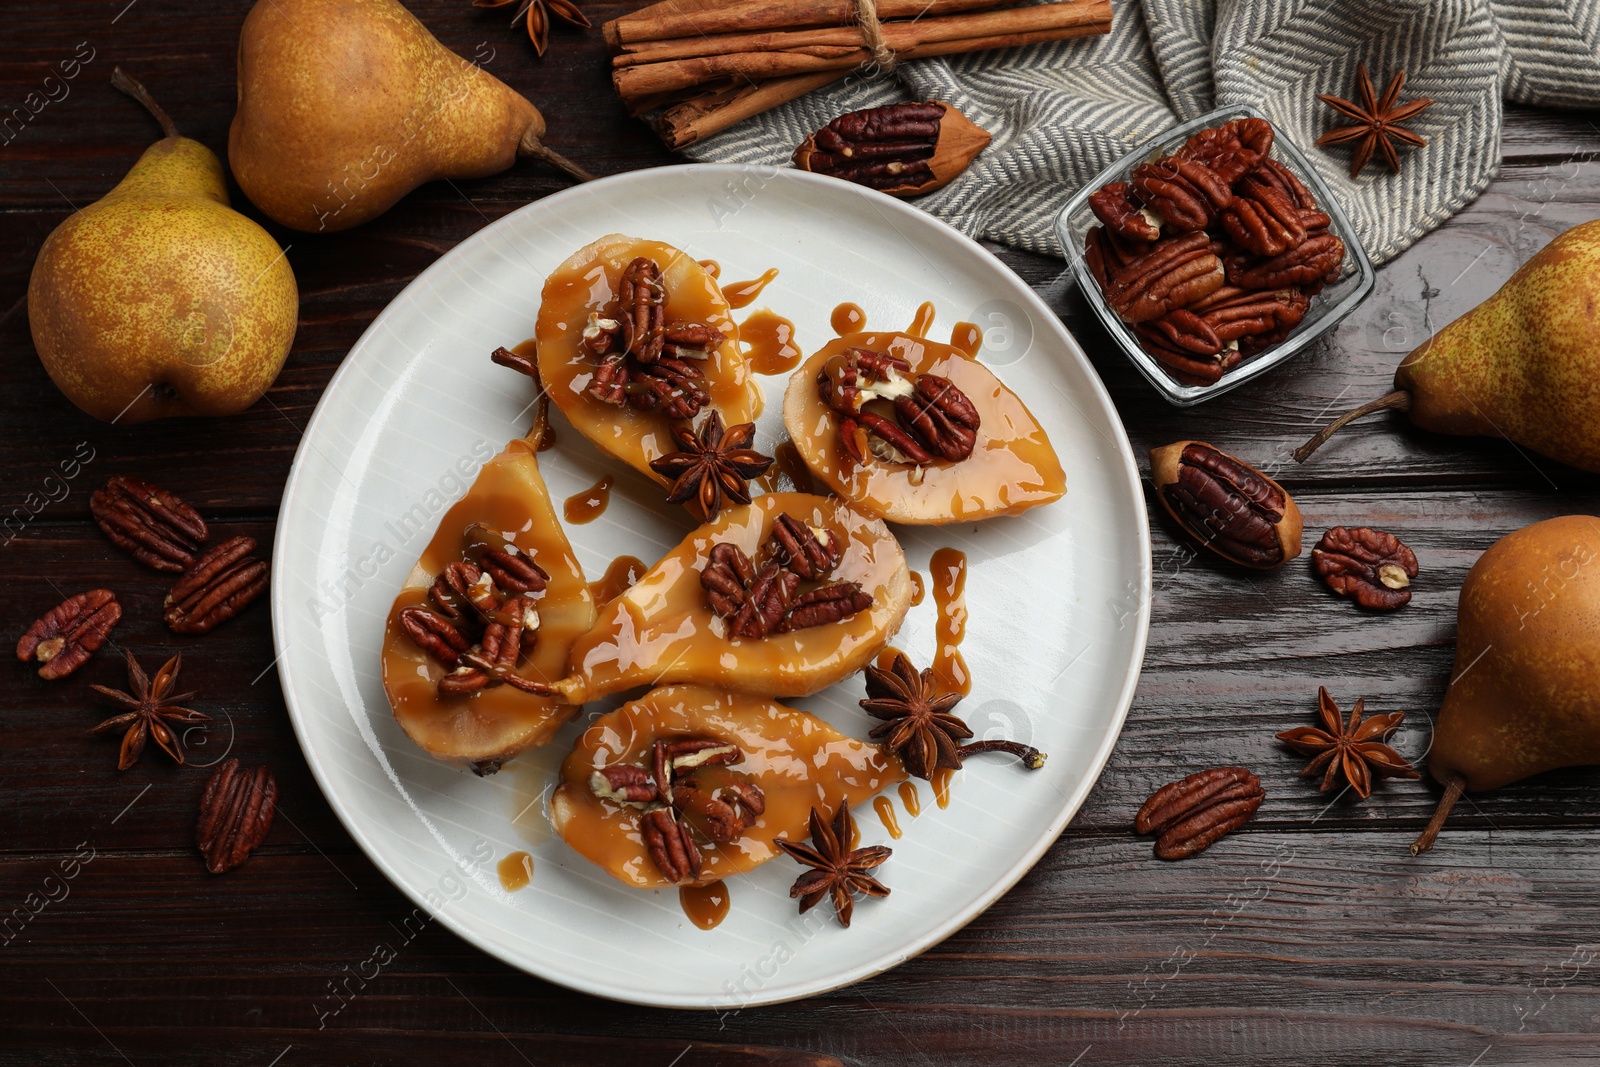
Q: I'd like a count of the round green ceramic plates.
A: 0